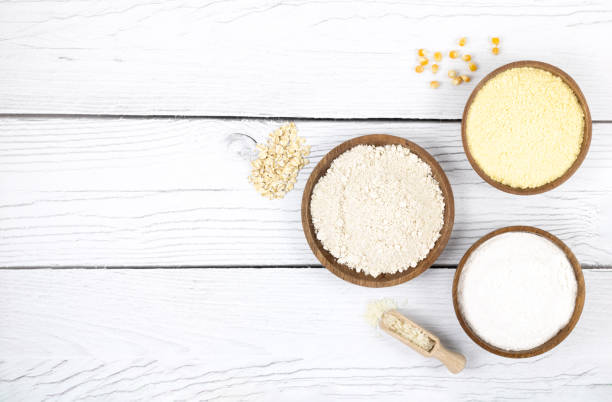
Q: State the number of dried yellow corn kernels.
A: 15